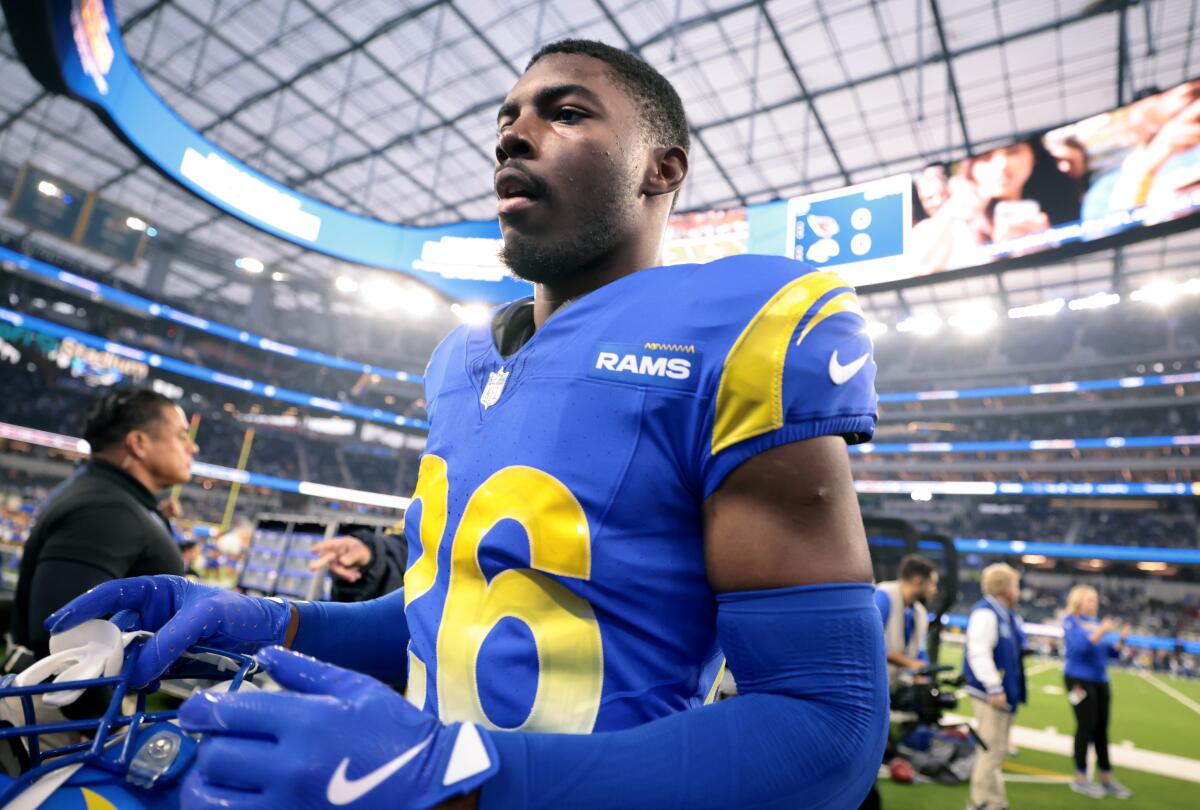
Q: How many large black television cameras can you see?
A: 1